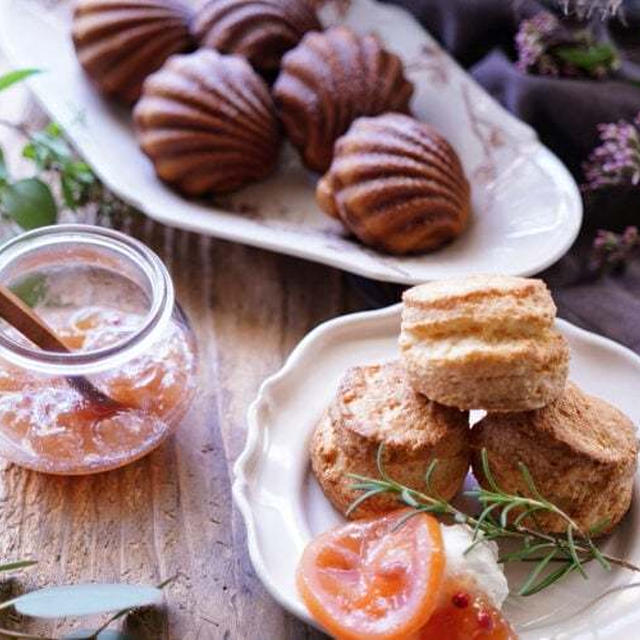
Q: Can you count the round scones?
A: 3